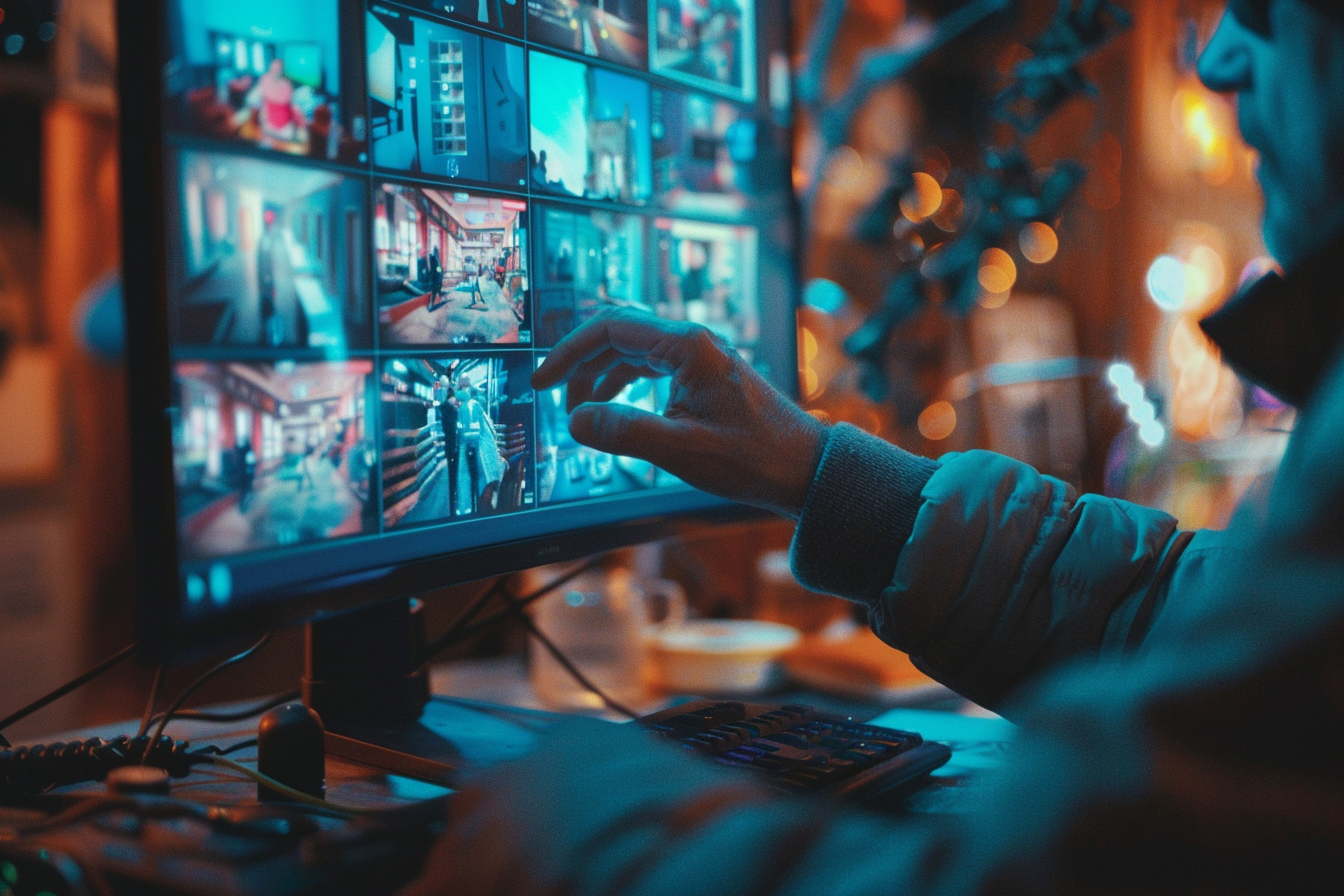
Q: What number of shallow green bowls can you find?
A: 0